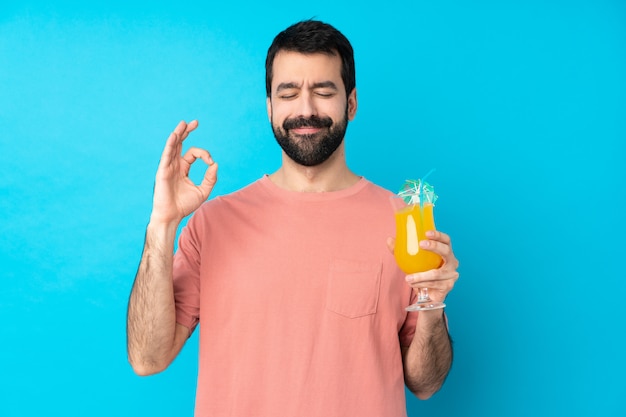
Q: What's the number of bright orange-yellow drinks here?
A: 1